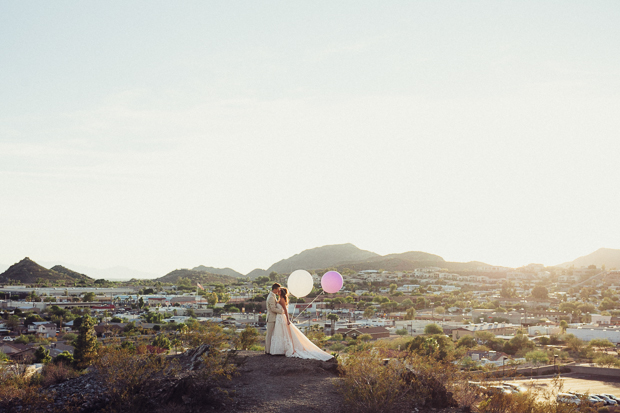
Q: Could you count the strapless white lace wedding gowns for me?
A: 1